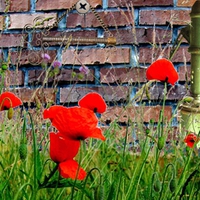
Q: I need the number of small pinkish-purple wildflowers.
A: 3